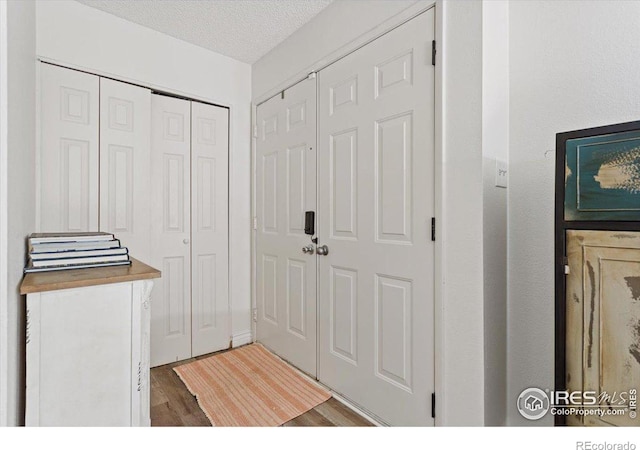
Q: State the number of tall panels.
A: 14